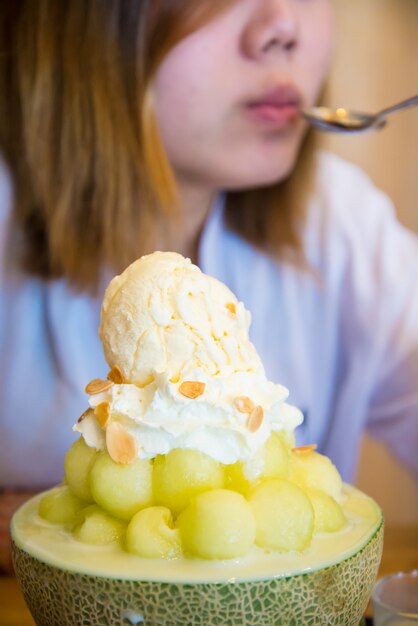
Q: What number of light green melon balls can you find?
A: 11